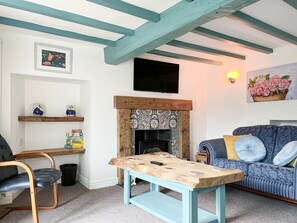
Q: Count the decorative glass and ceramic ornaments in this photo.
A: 2